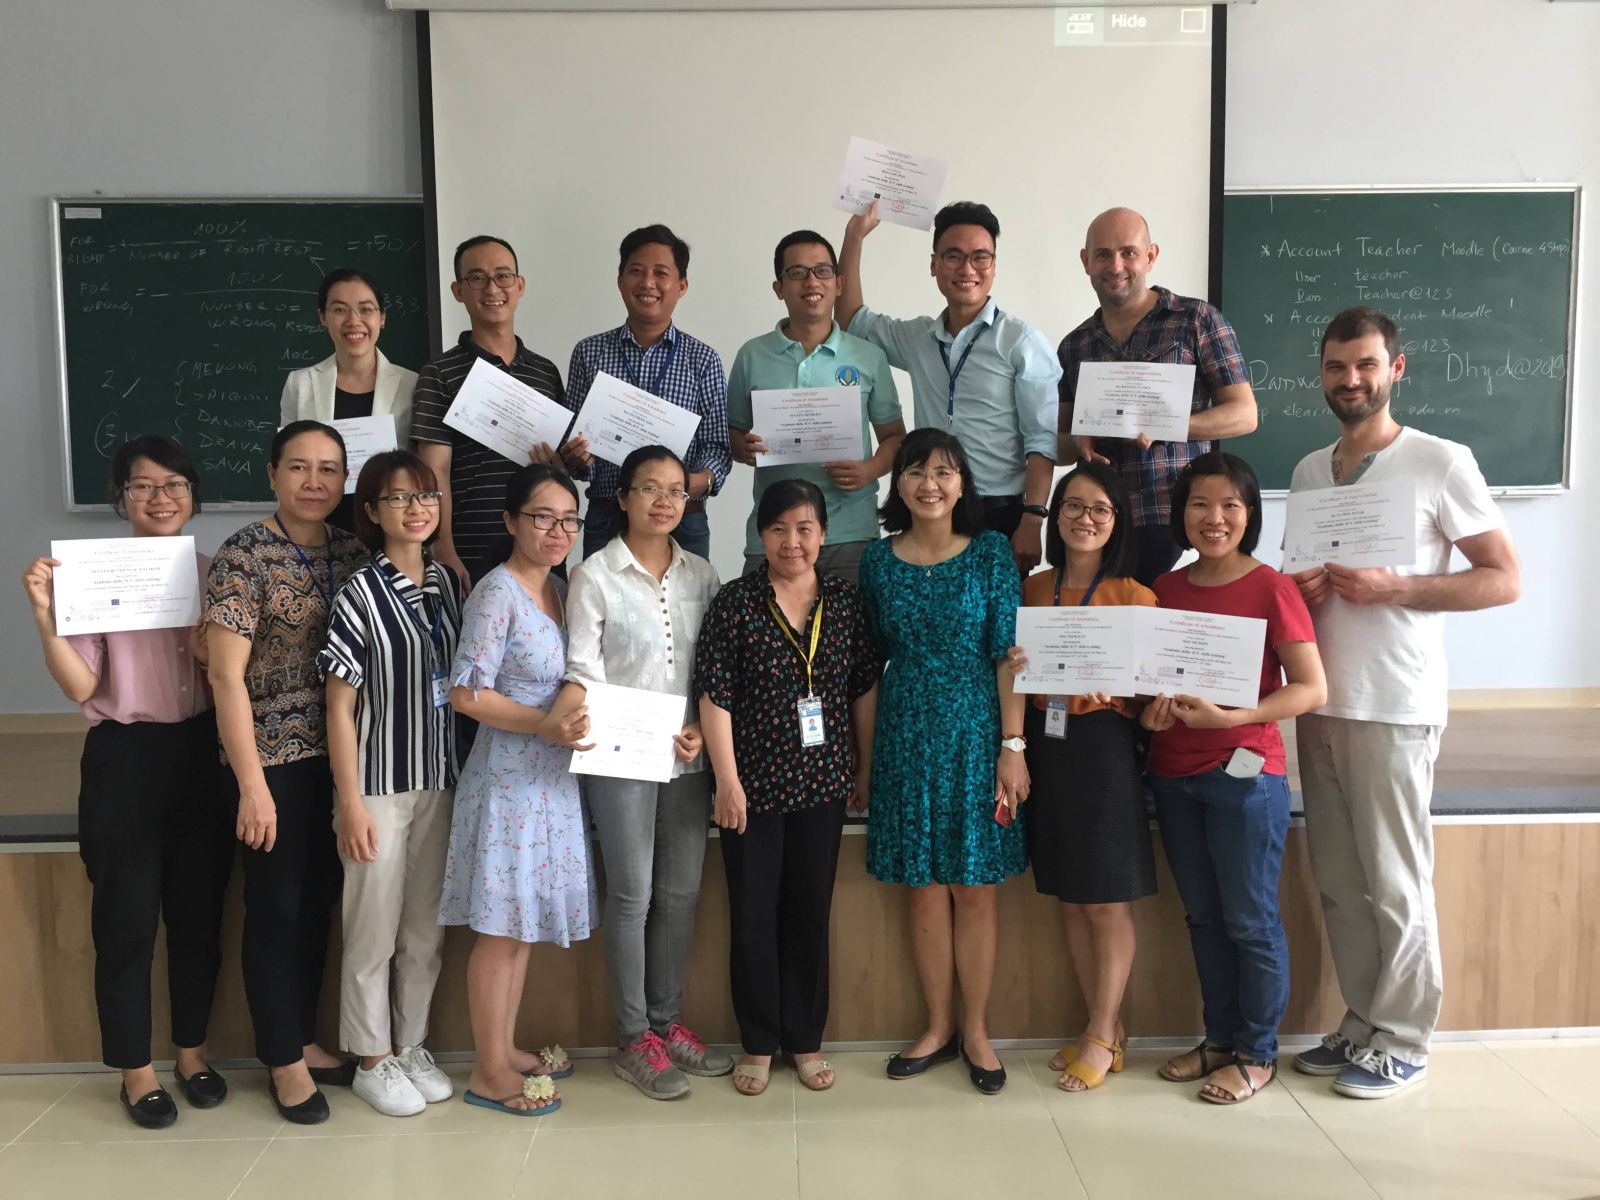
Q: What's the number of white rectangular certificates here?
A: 11